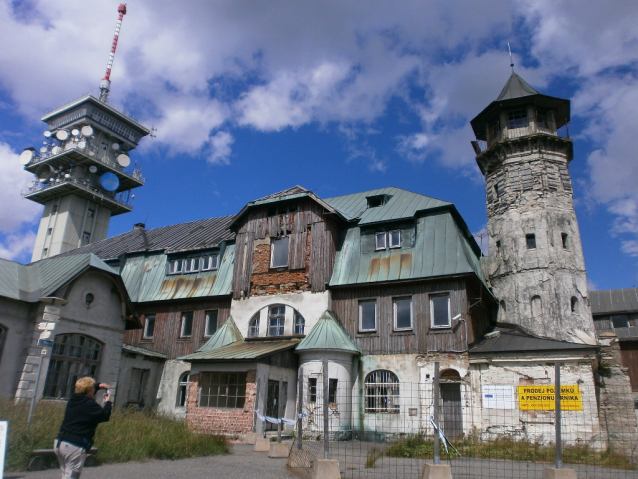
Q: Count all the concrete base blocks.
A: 7